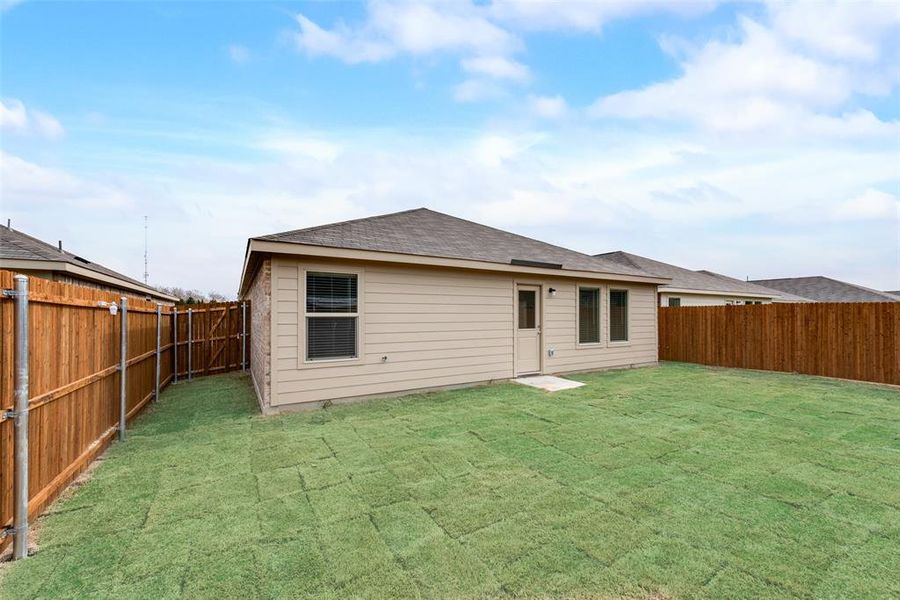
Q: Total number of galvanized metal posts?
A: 6